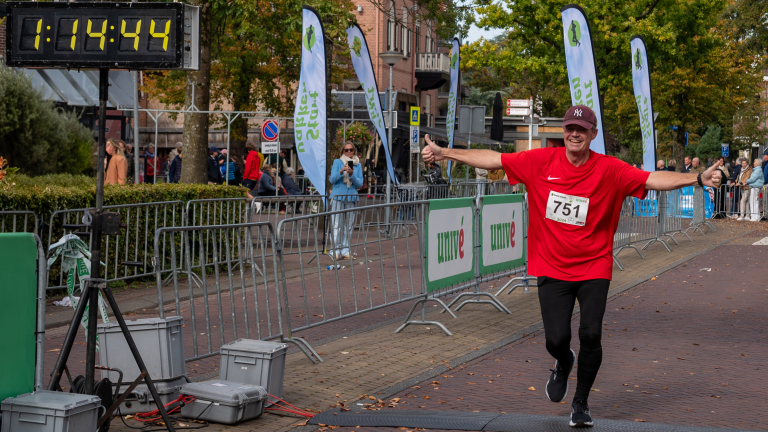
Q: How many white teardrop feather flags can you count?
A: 5